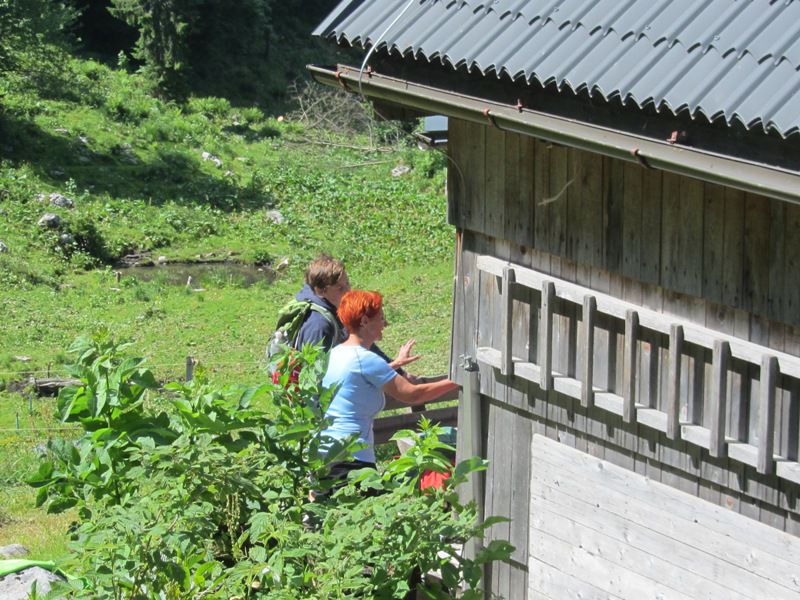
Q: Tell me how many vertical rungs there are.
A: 7